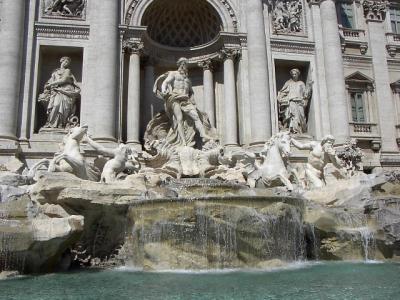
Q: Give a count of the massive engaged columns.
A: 4